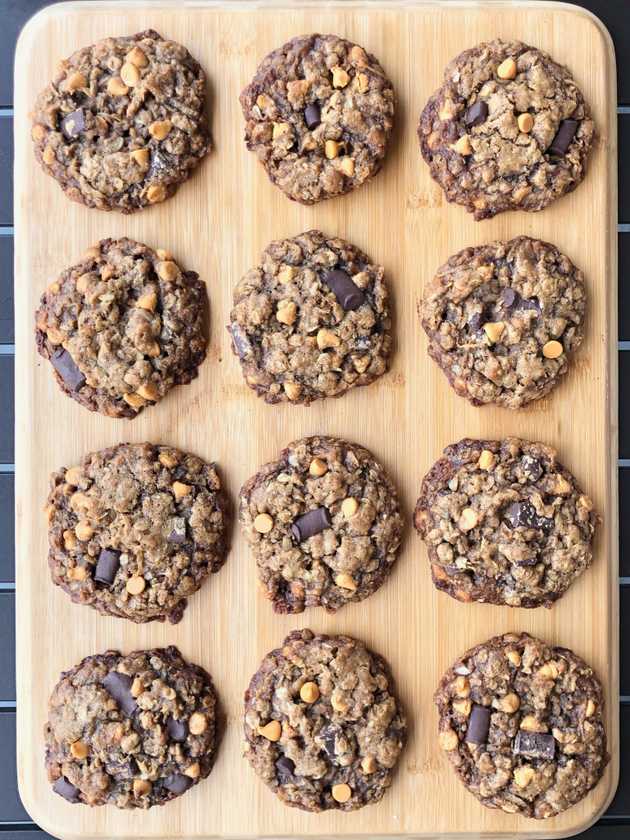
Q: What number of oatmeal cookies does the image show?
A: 12